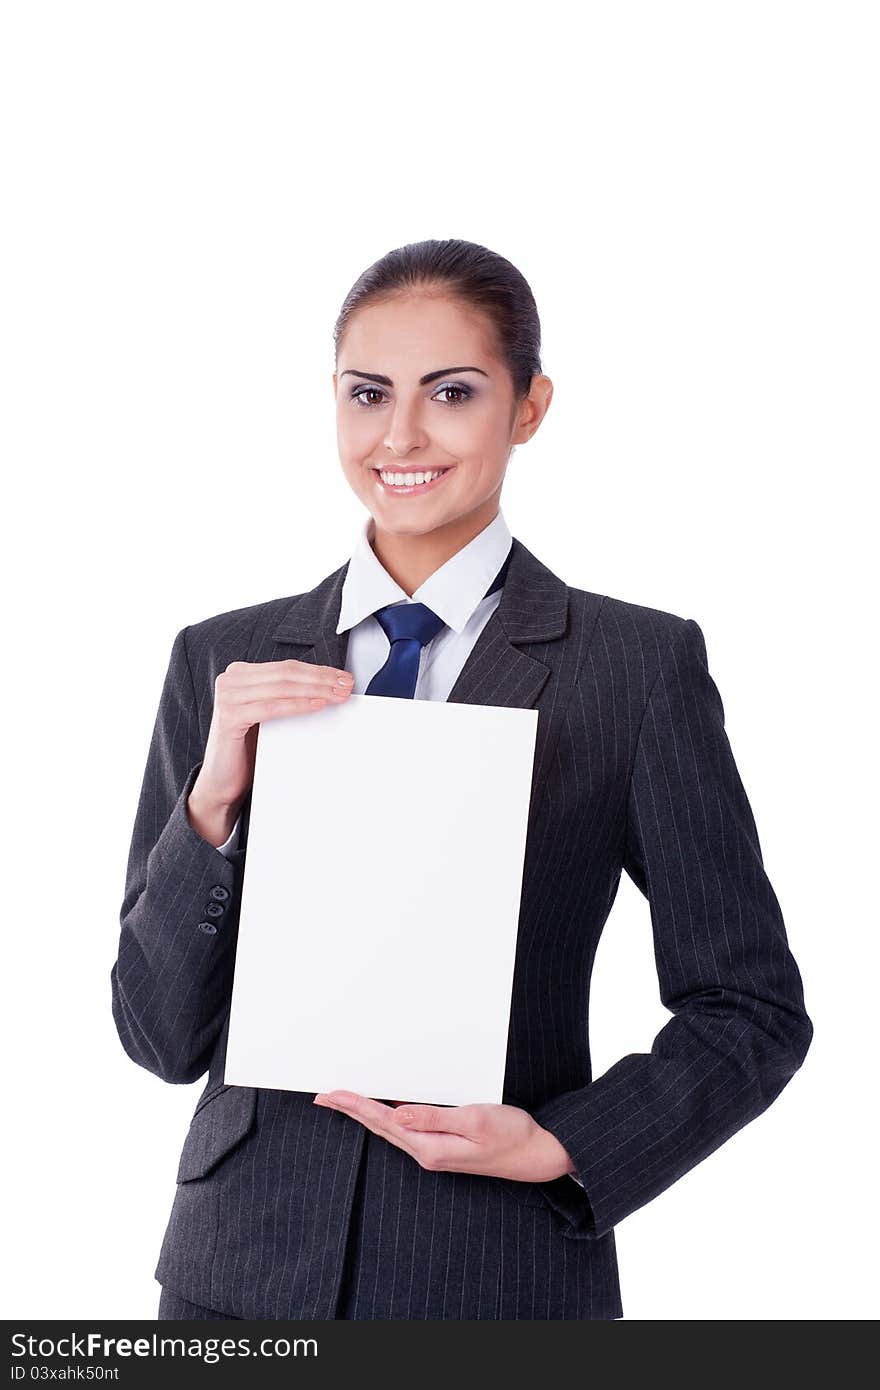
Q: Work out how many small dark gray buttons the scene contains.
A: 3